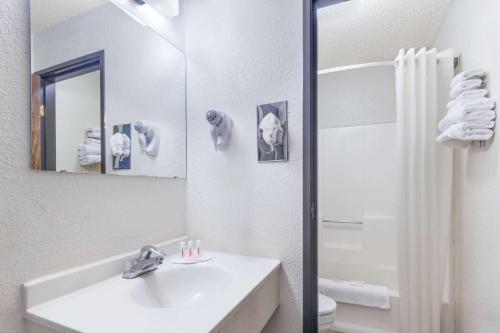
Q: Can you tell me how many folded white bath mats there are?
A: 1